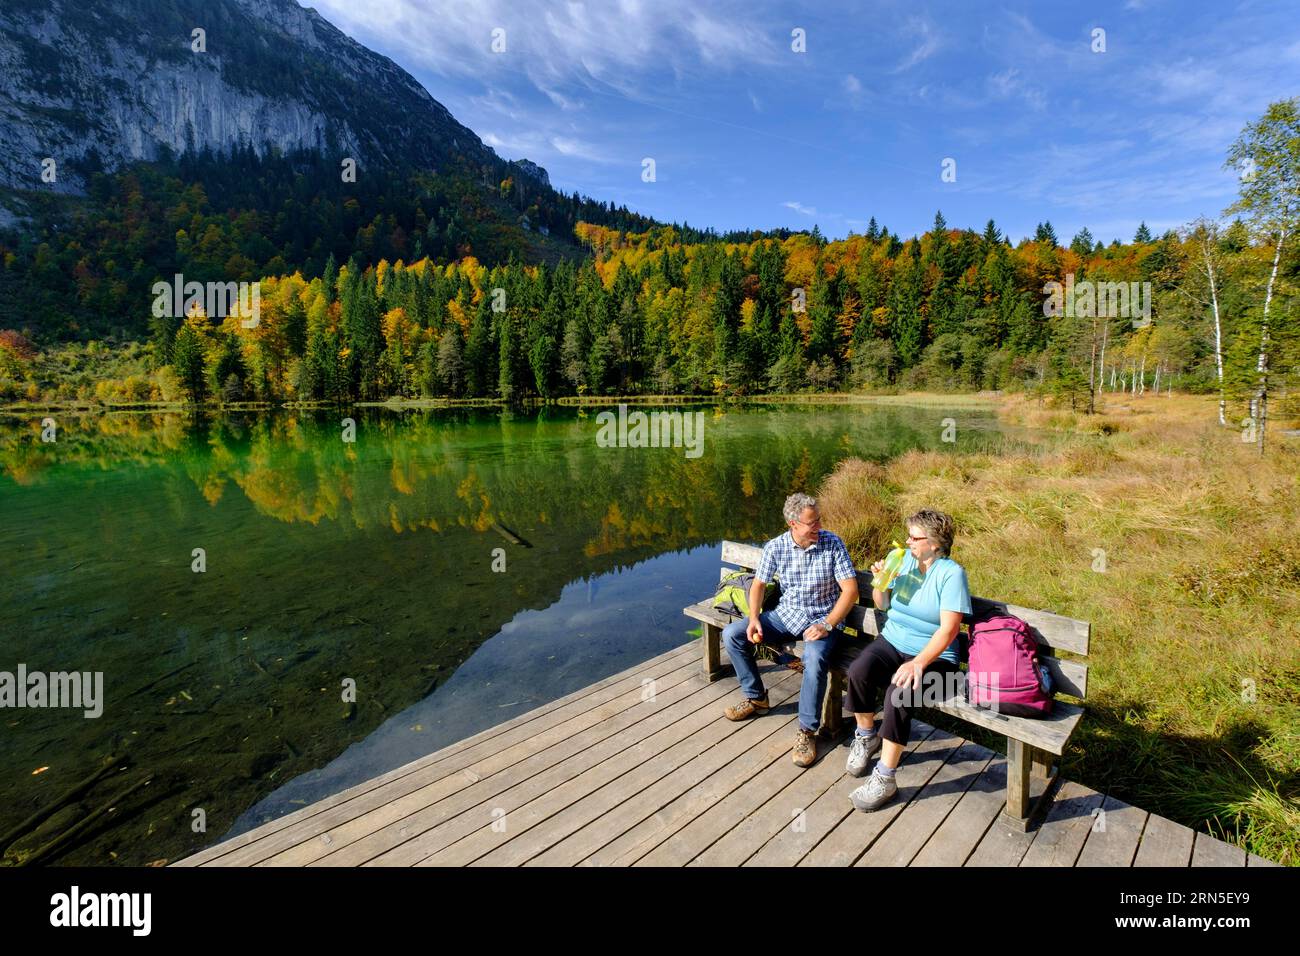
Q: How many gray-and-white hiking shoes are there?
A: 2